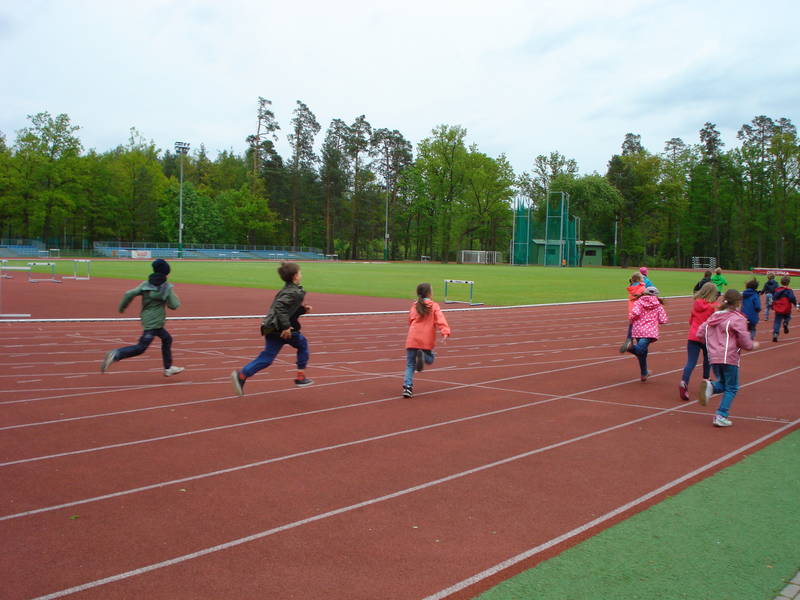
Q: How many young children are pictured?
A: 13